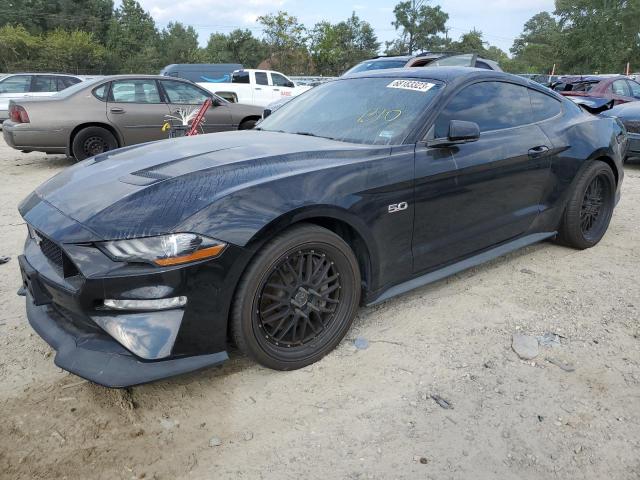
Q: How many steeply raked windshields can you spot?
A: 1